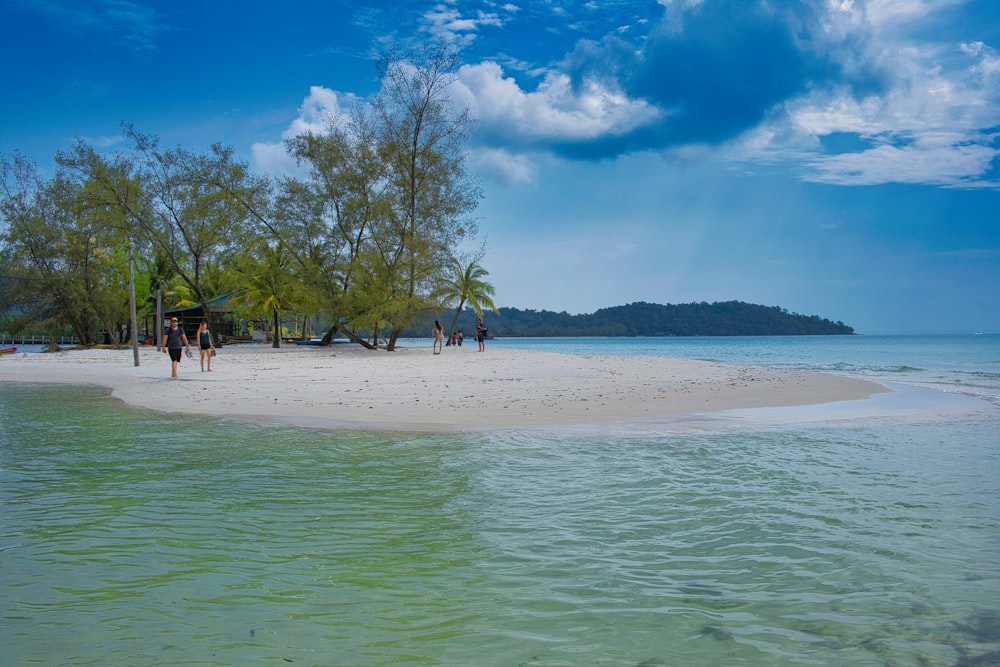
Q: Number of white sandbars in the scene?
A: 1